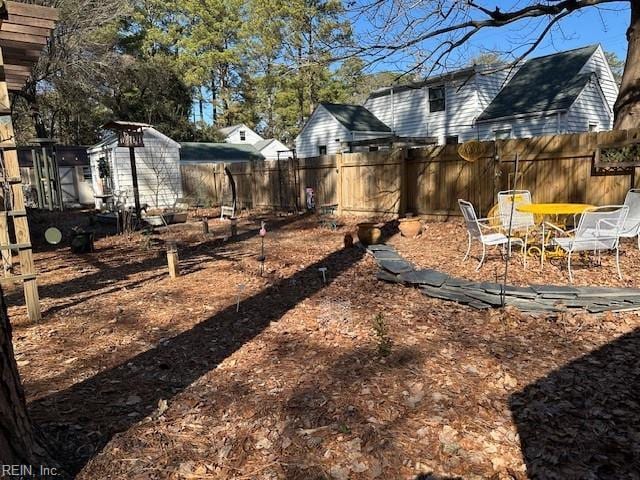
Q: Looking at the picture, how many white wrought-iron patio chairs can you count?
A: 4